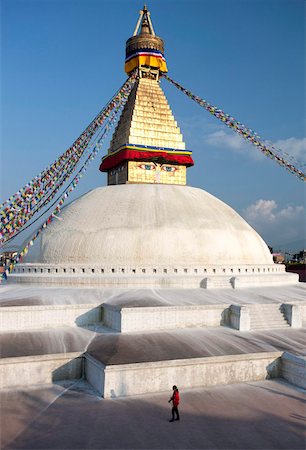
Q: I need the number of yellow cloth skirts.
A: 1